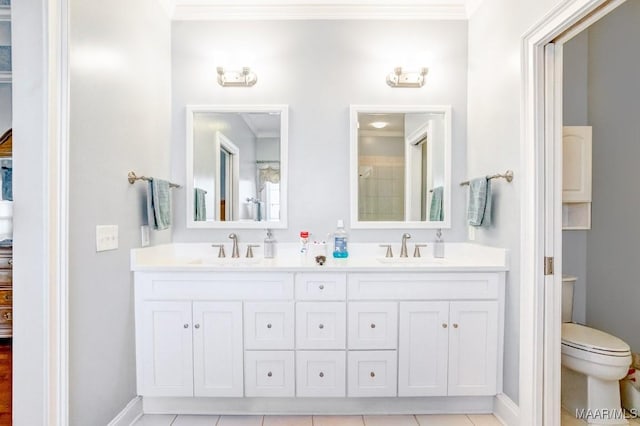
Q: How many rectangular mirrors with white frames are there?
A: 2